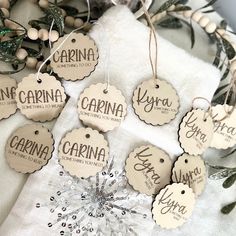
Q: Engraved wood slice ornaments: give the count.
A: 12